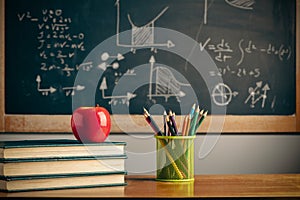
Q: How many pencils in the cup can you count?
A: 12